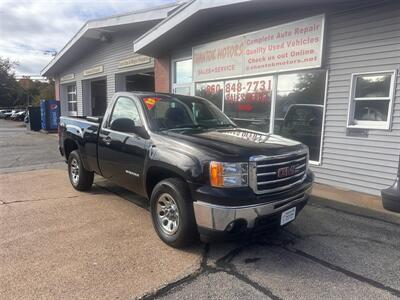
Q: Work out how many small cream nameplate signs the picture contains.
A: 3